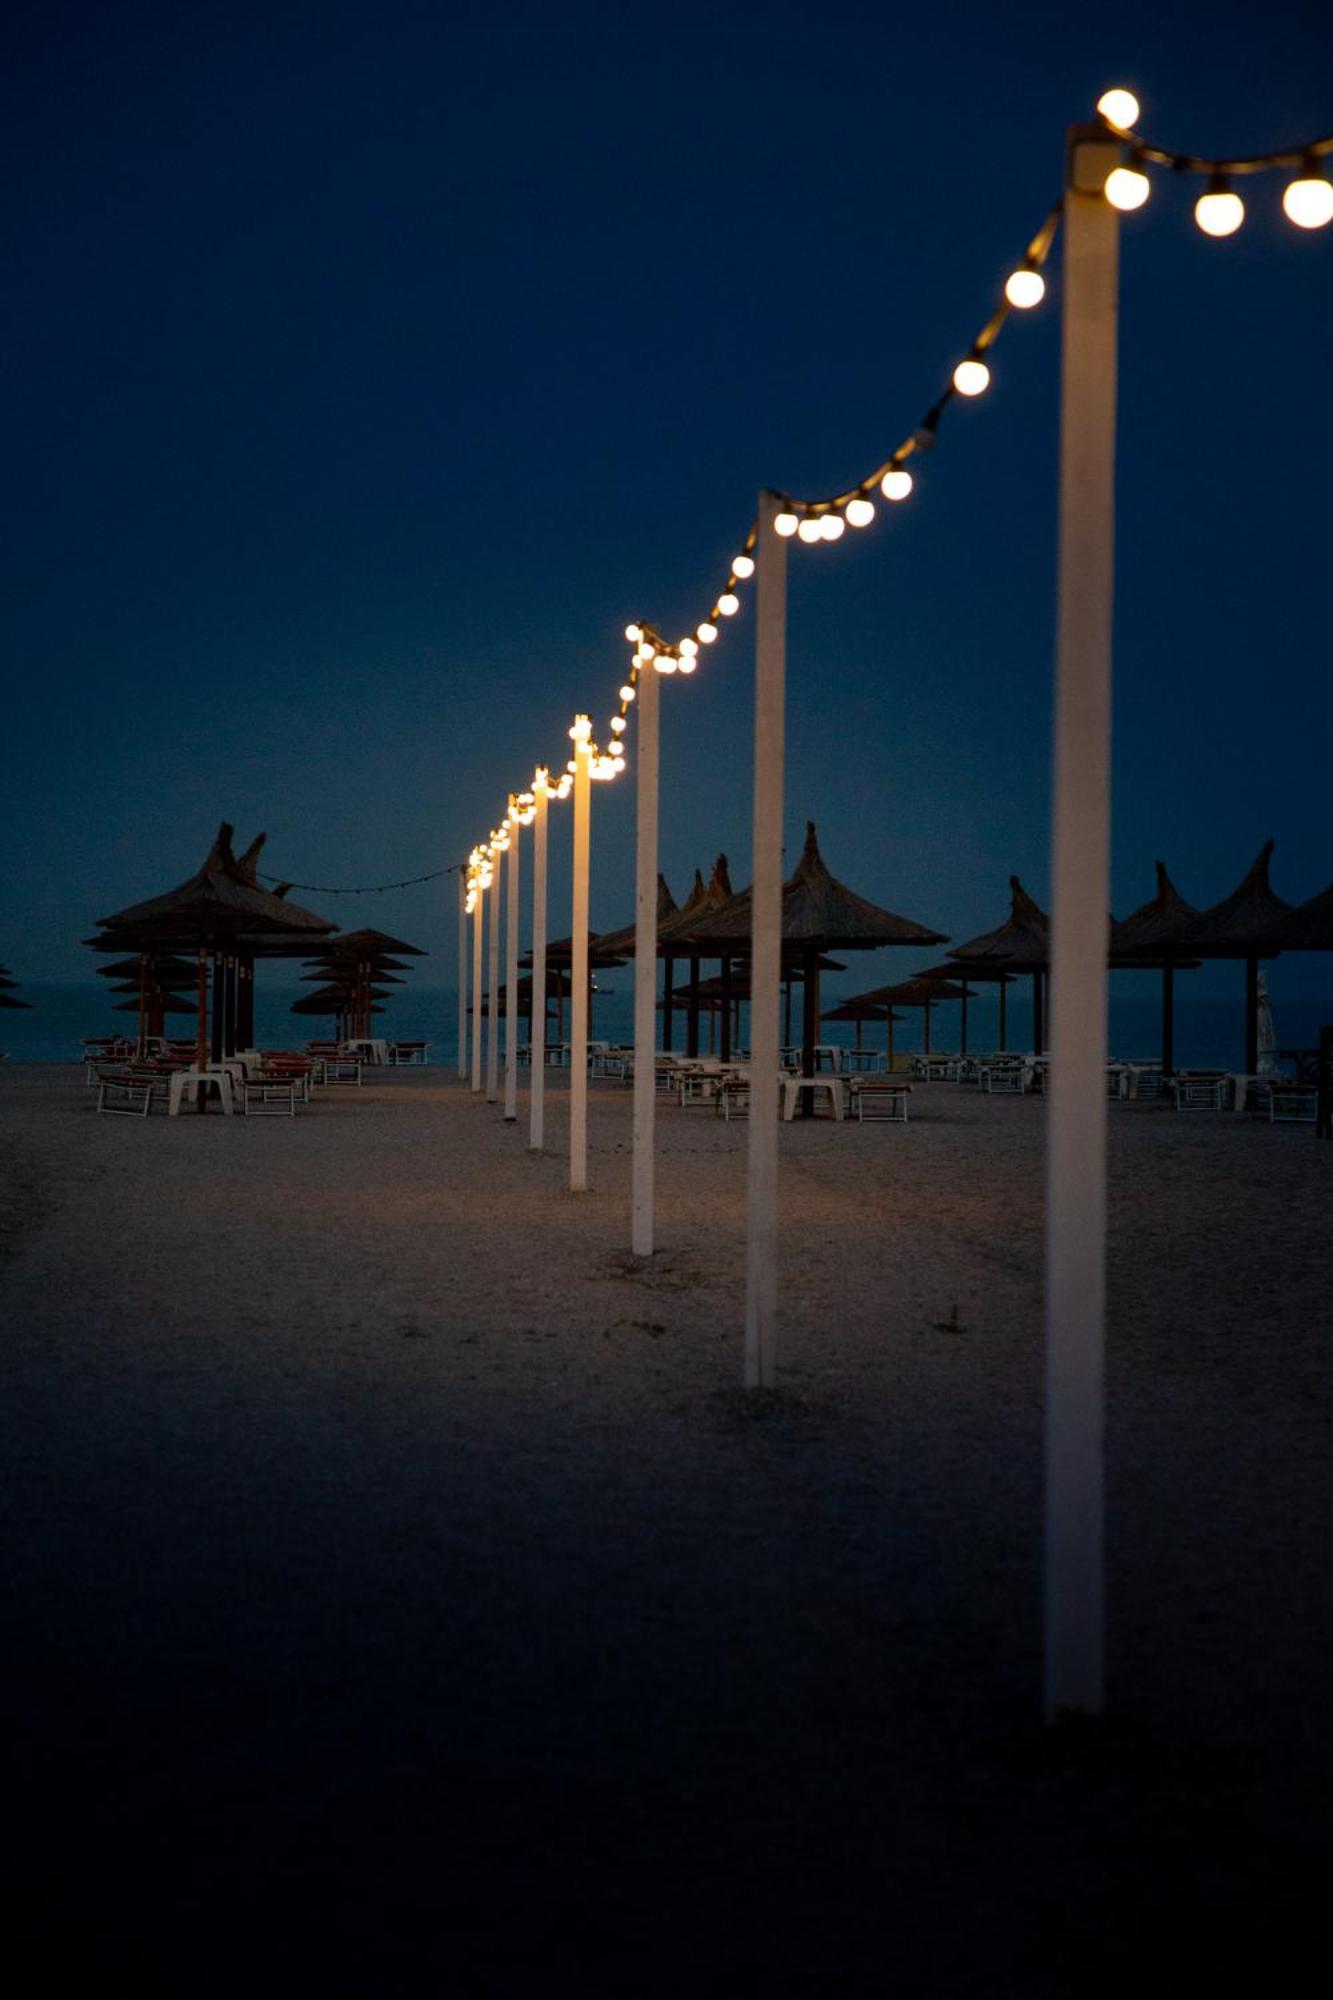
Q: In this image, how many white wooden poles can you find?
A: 9